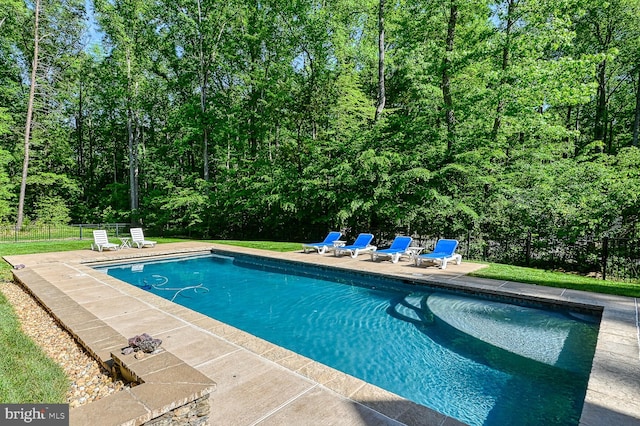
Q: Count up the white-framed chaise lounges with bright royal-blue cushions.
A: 4